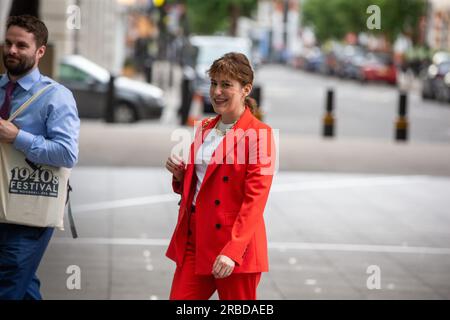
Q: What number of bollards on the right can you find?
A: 2